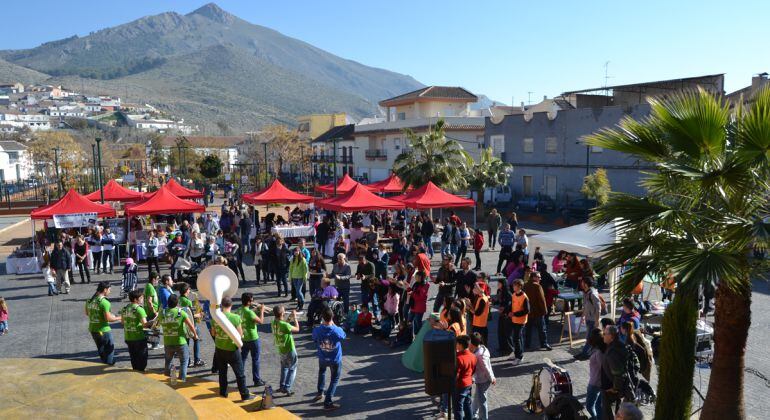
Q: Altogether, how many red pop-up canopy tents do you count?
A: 9